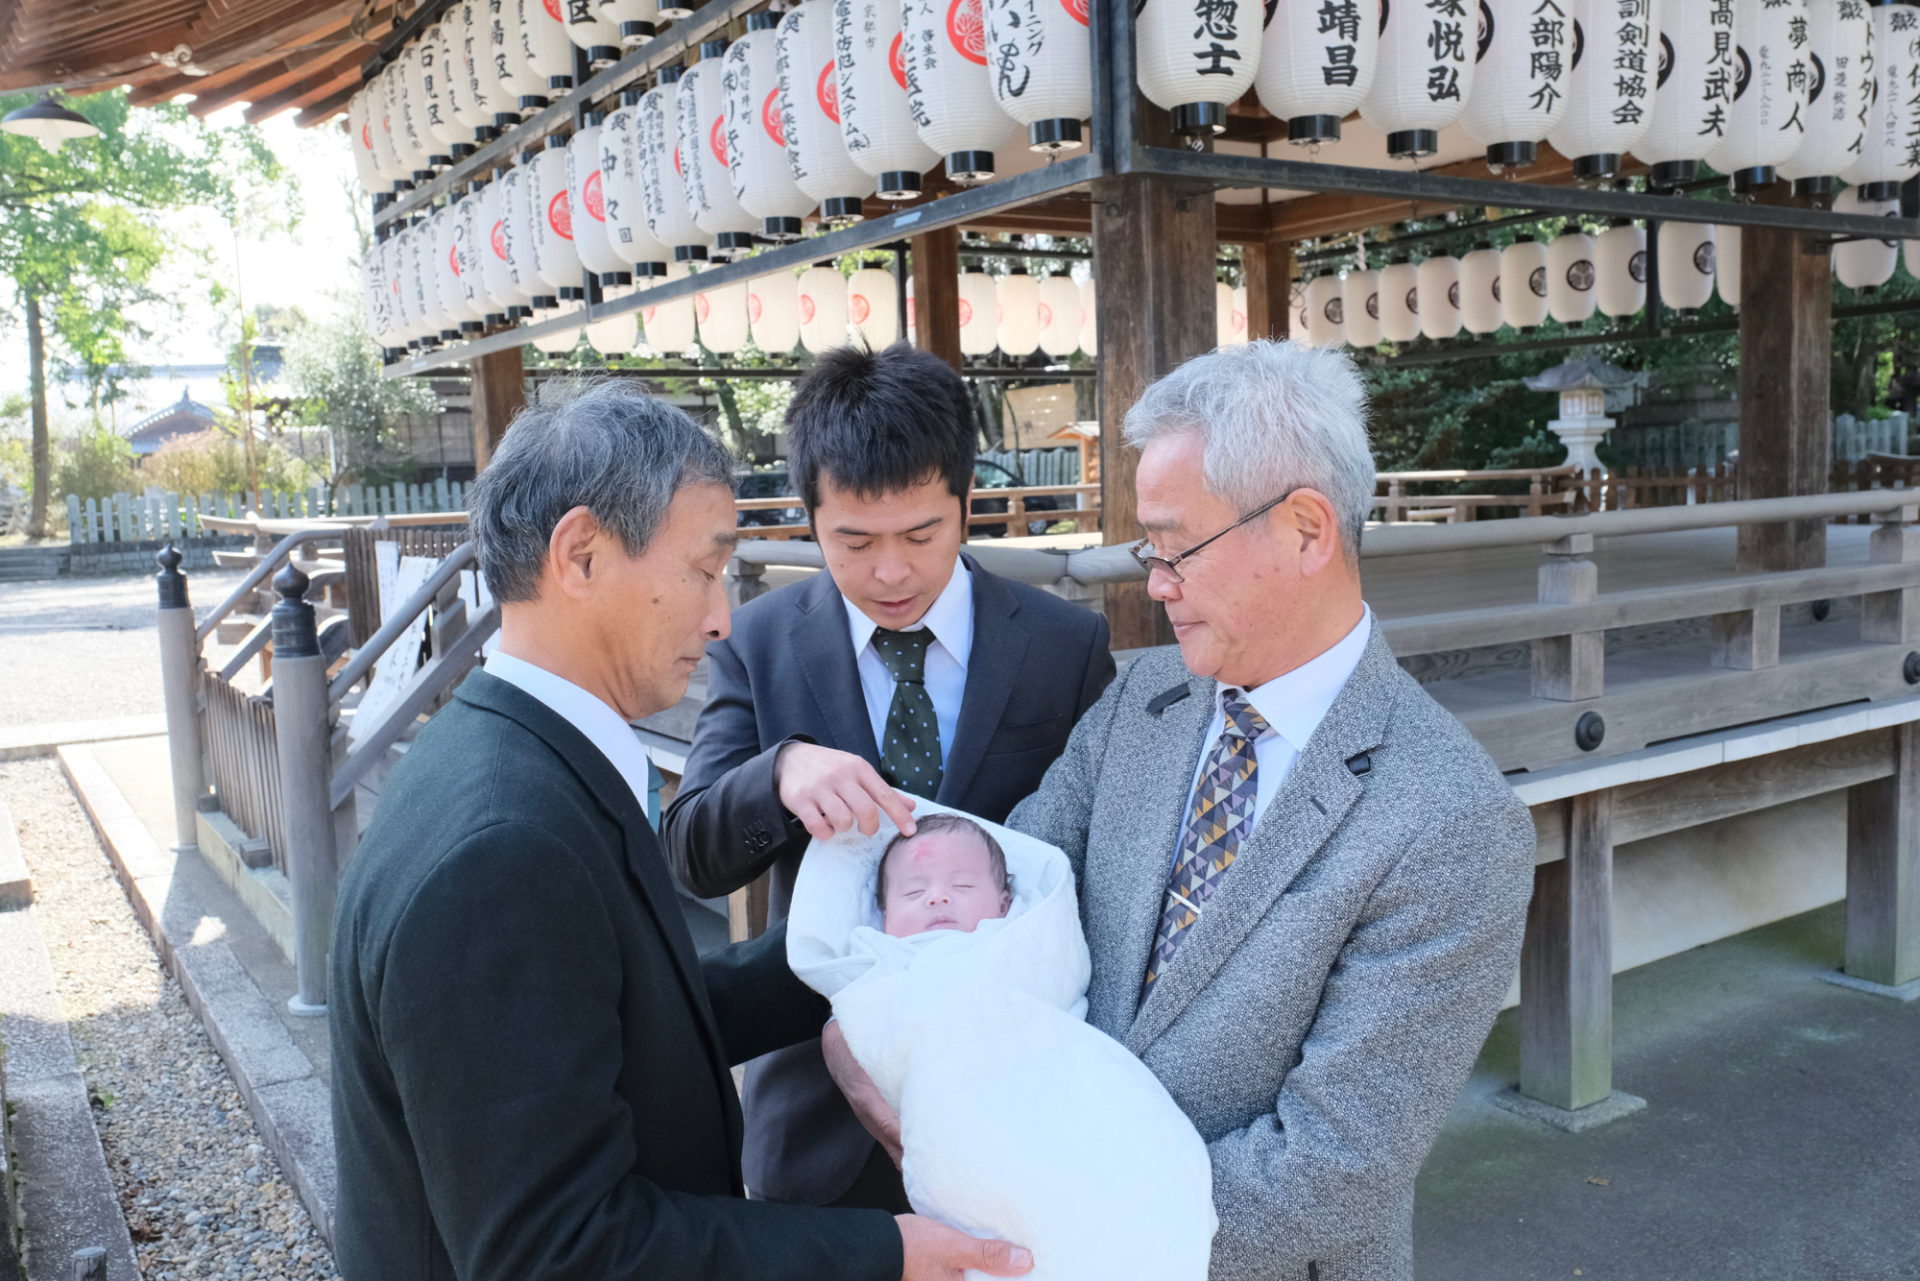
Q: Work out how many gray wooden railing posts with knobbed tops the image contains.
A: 2